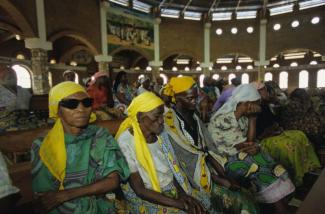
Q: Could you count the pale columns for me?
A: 5